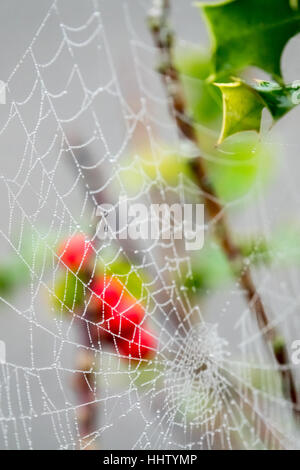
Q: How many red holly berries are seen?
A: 4